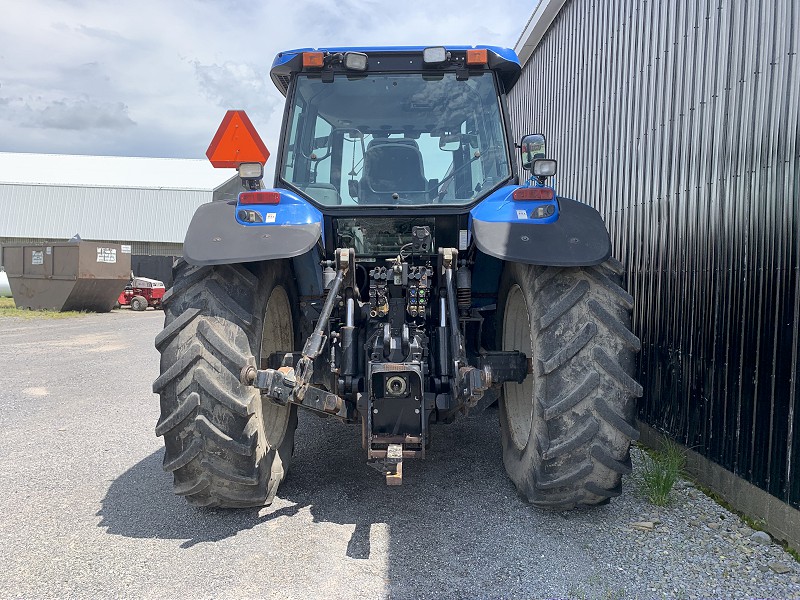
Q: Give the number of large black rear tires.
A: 2